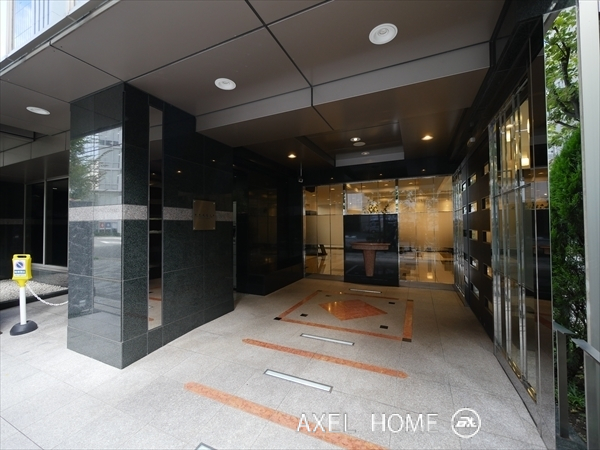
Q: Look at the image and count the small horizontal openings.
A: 15